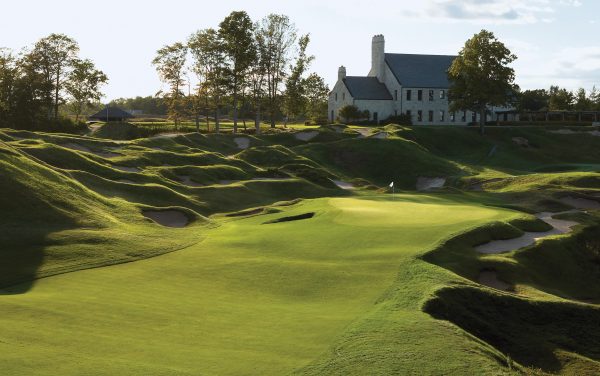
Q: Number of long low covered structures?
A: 1